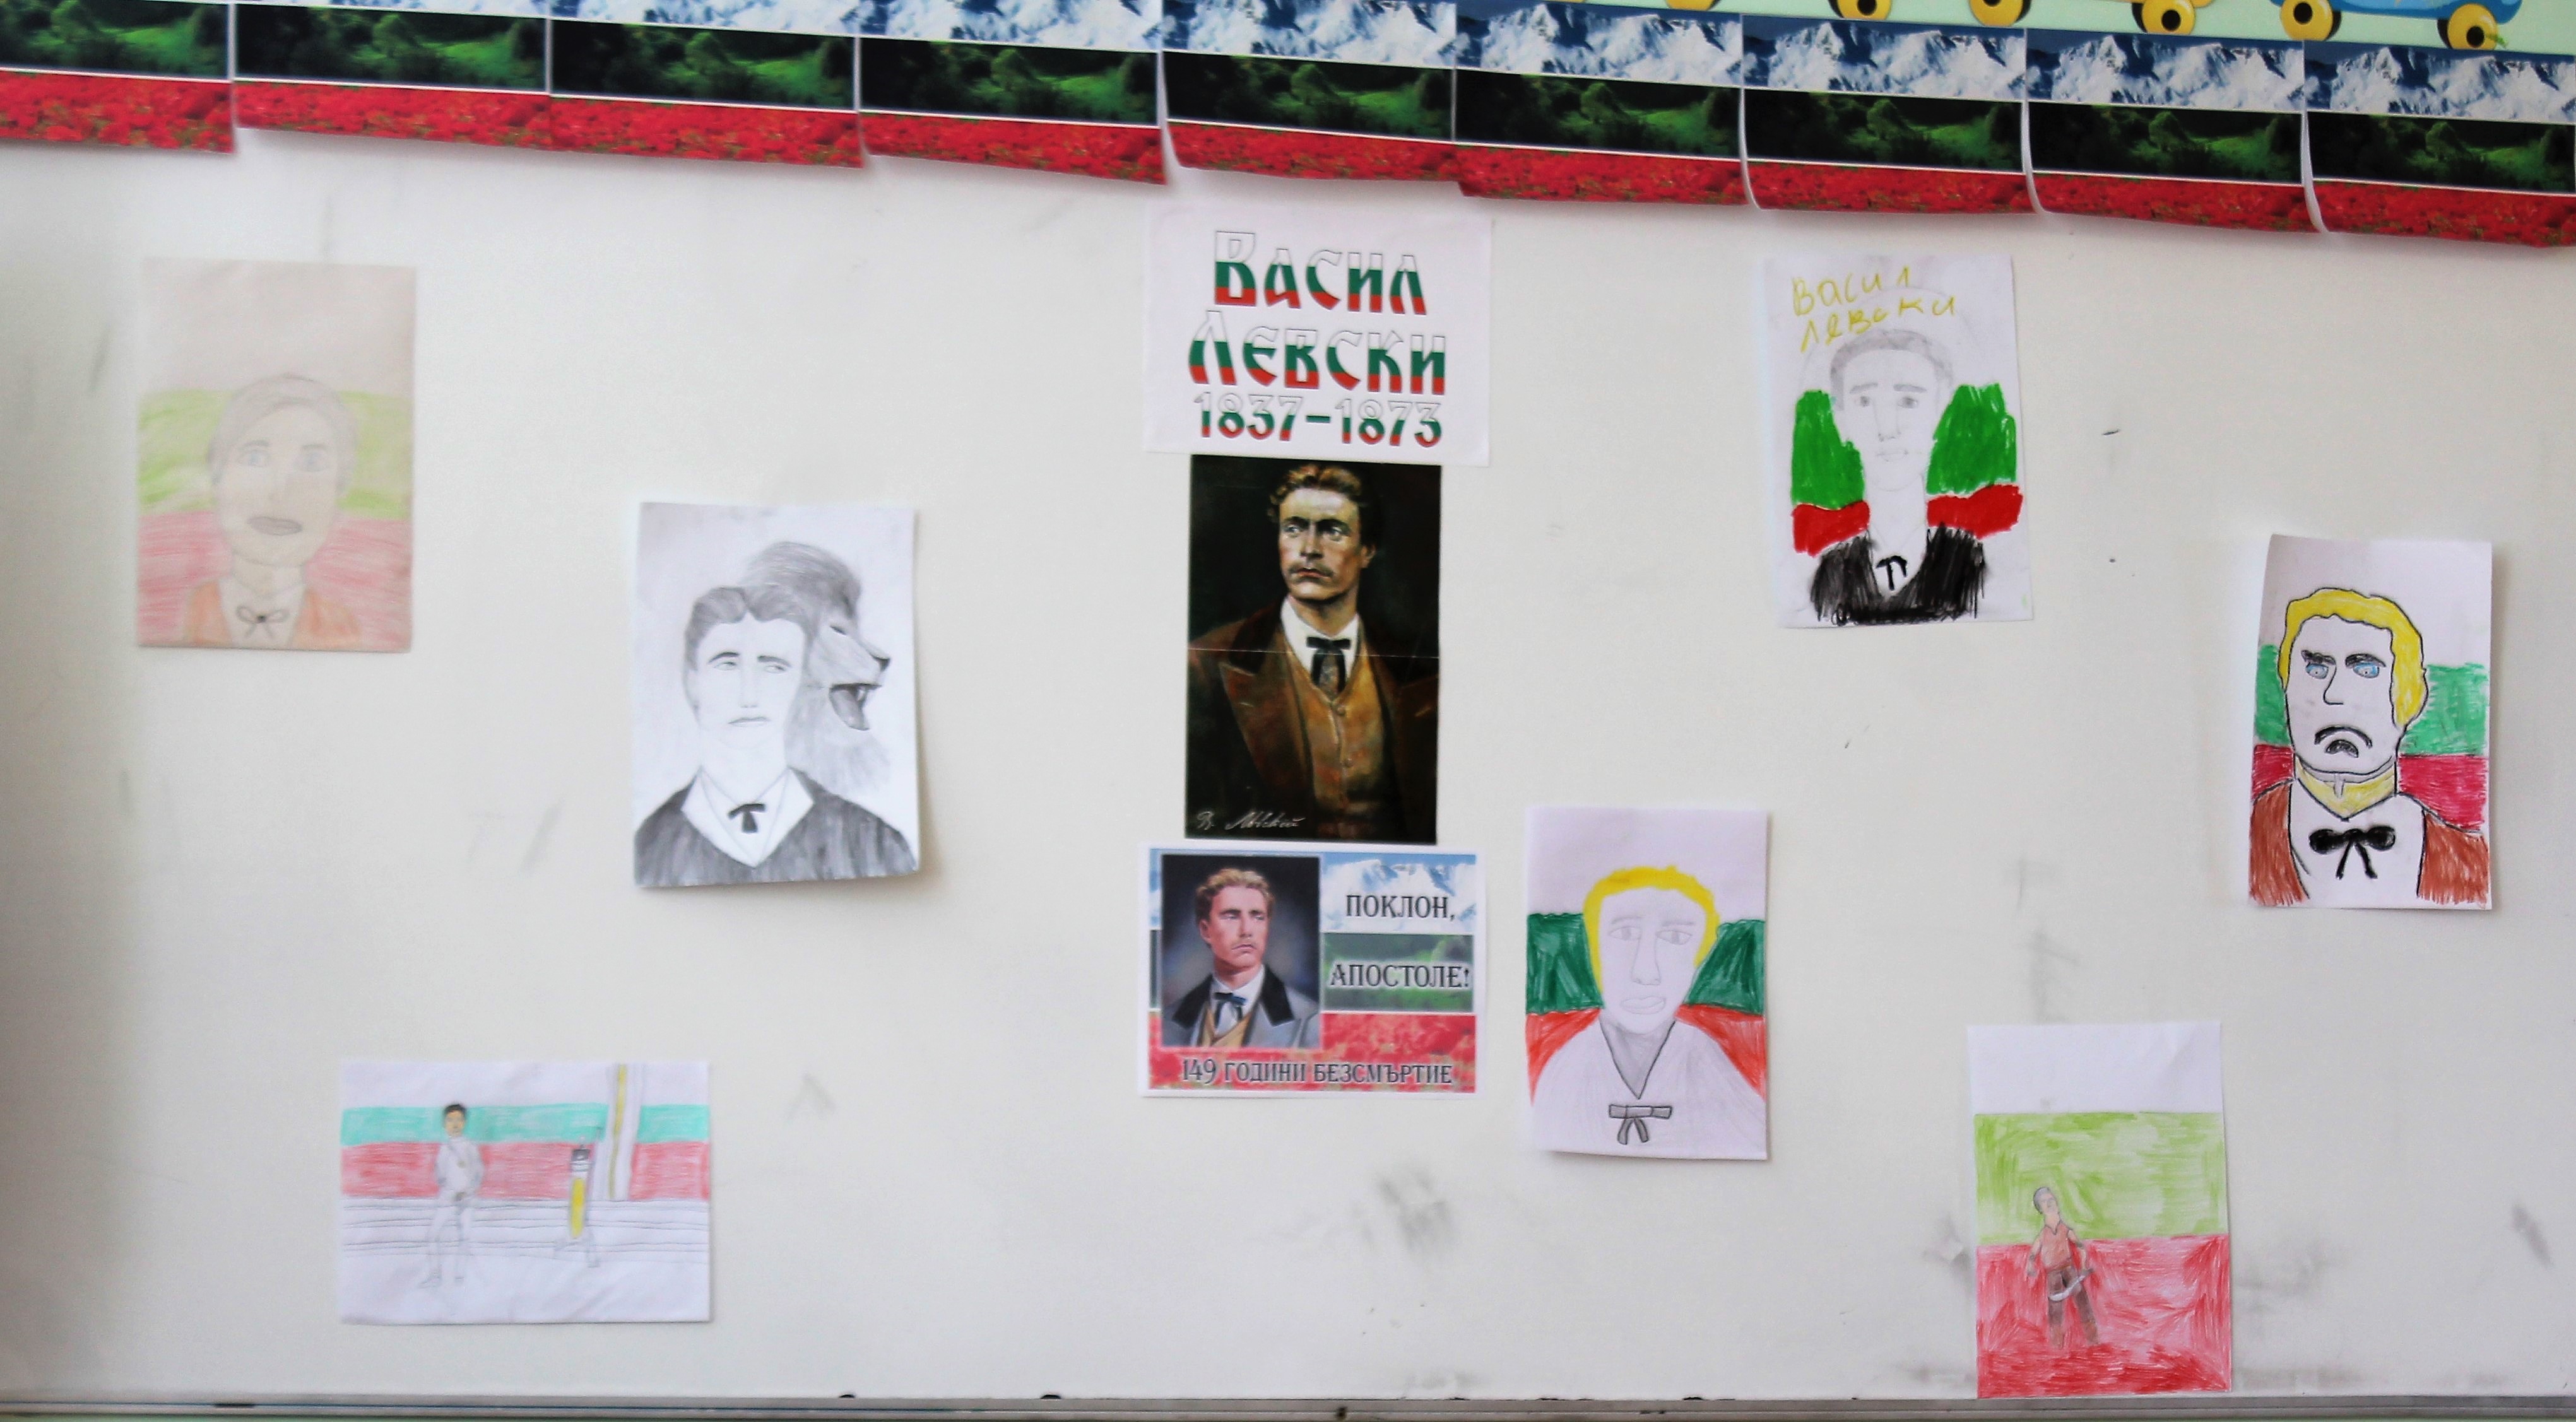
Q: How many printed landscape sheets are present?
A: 9